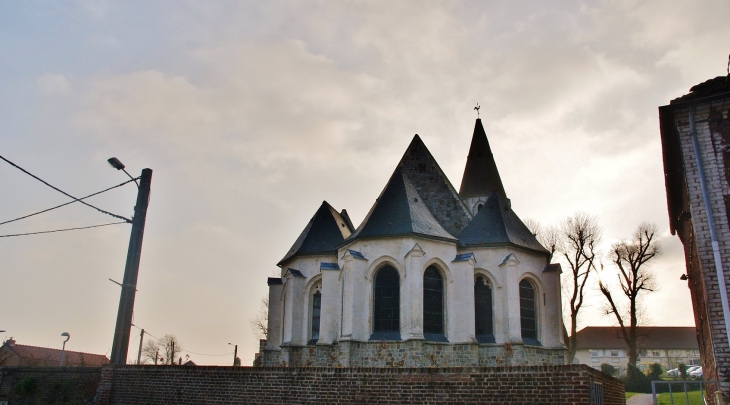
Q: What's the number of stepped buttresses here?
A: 8